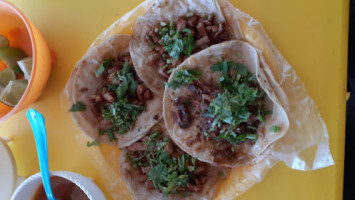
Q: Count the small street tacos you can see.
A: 4